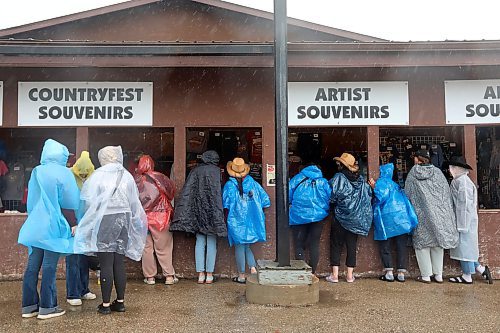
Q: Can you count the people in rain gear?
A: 11